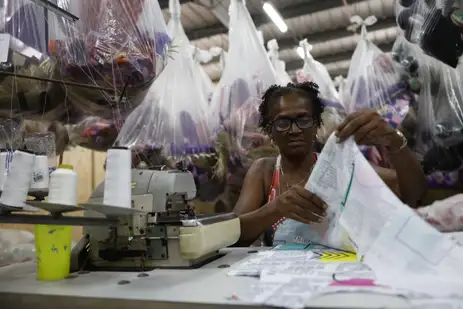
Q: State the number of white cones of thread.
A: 5